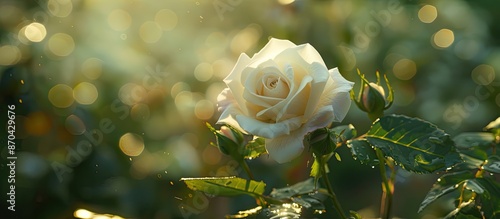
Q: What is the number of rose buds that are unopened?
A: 3